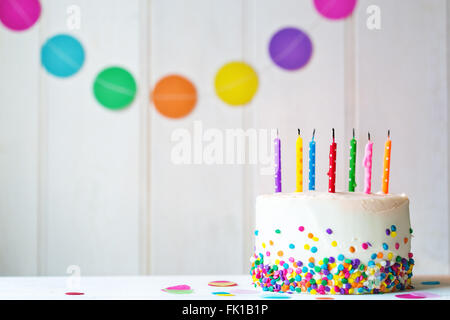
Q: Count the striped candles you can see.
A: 0